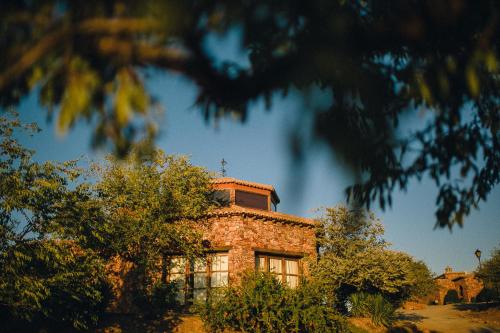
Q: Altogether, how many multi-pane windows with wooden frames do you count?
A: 2